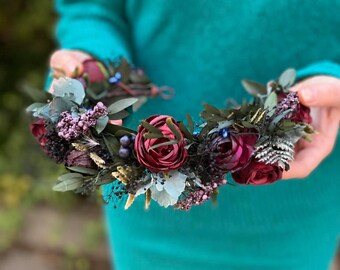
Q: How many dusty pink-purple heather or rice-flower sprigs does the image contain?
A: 3